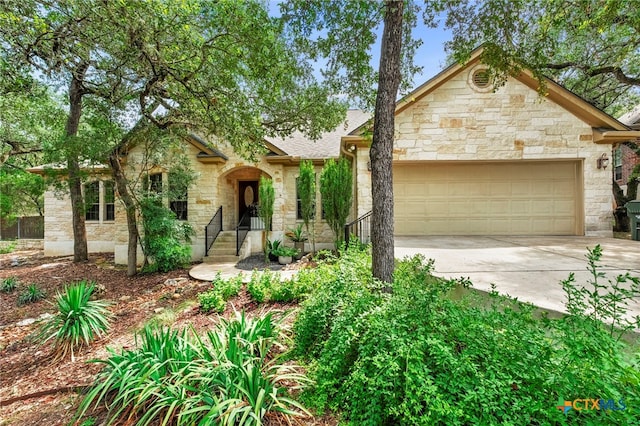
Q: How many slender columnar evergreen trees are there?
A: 3